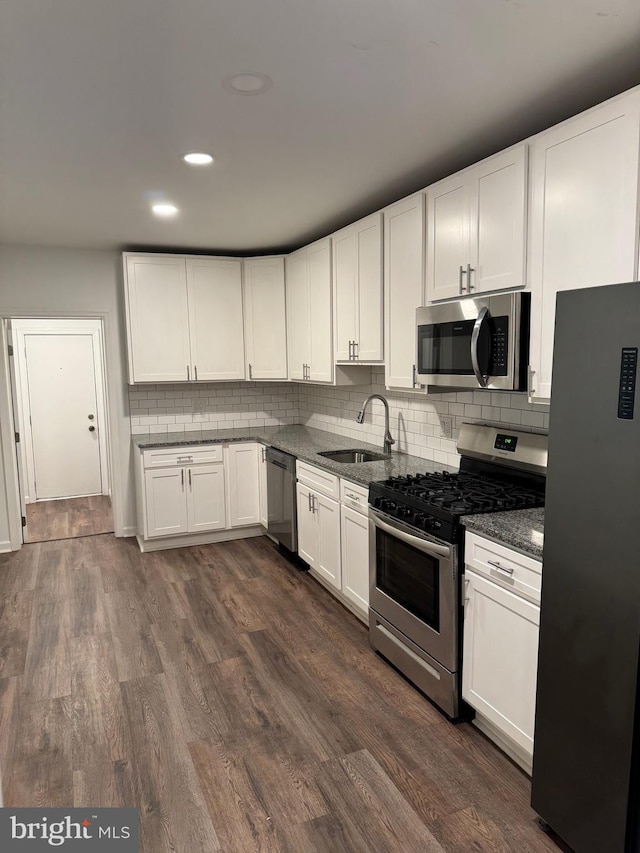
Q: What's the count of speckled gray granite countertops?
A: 2